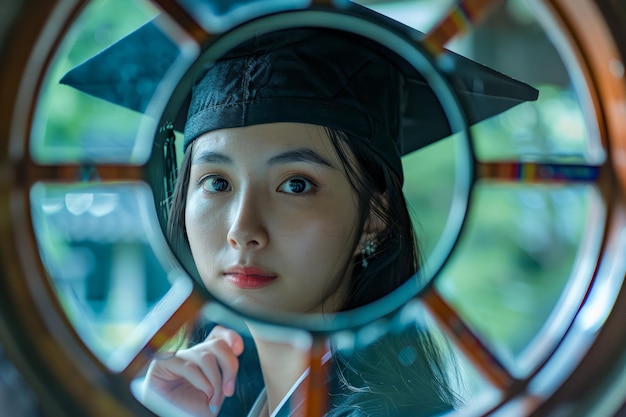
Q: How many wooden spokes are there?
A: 8